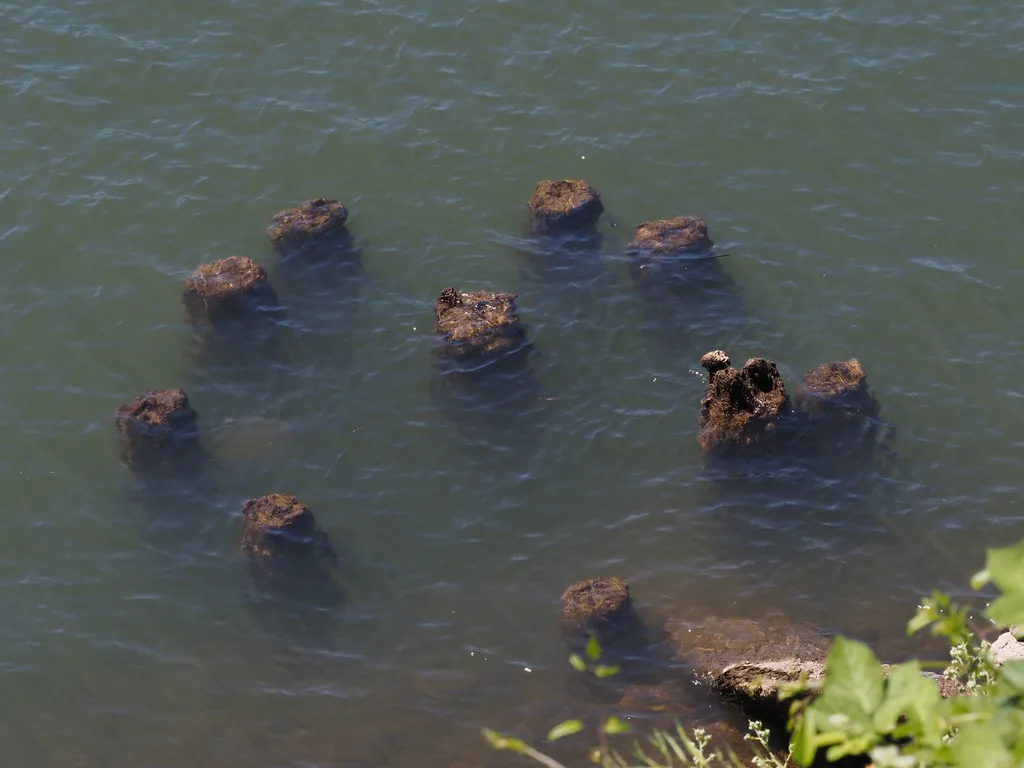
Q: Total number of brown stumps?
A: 10